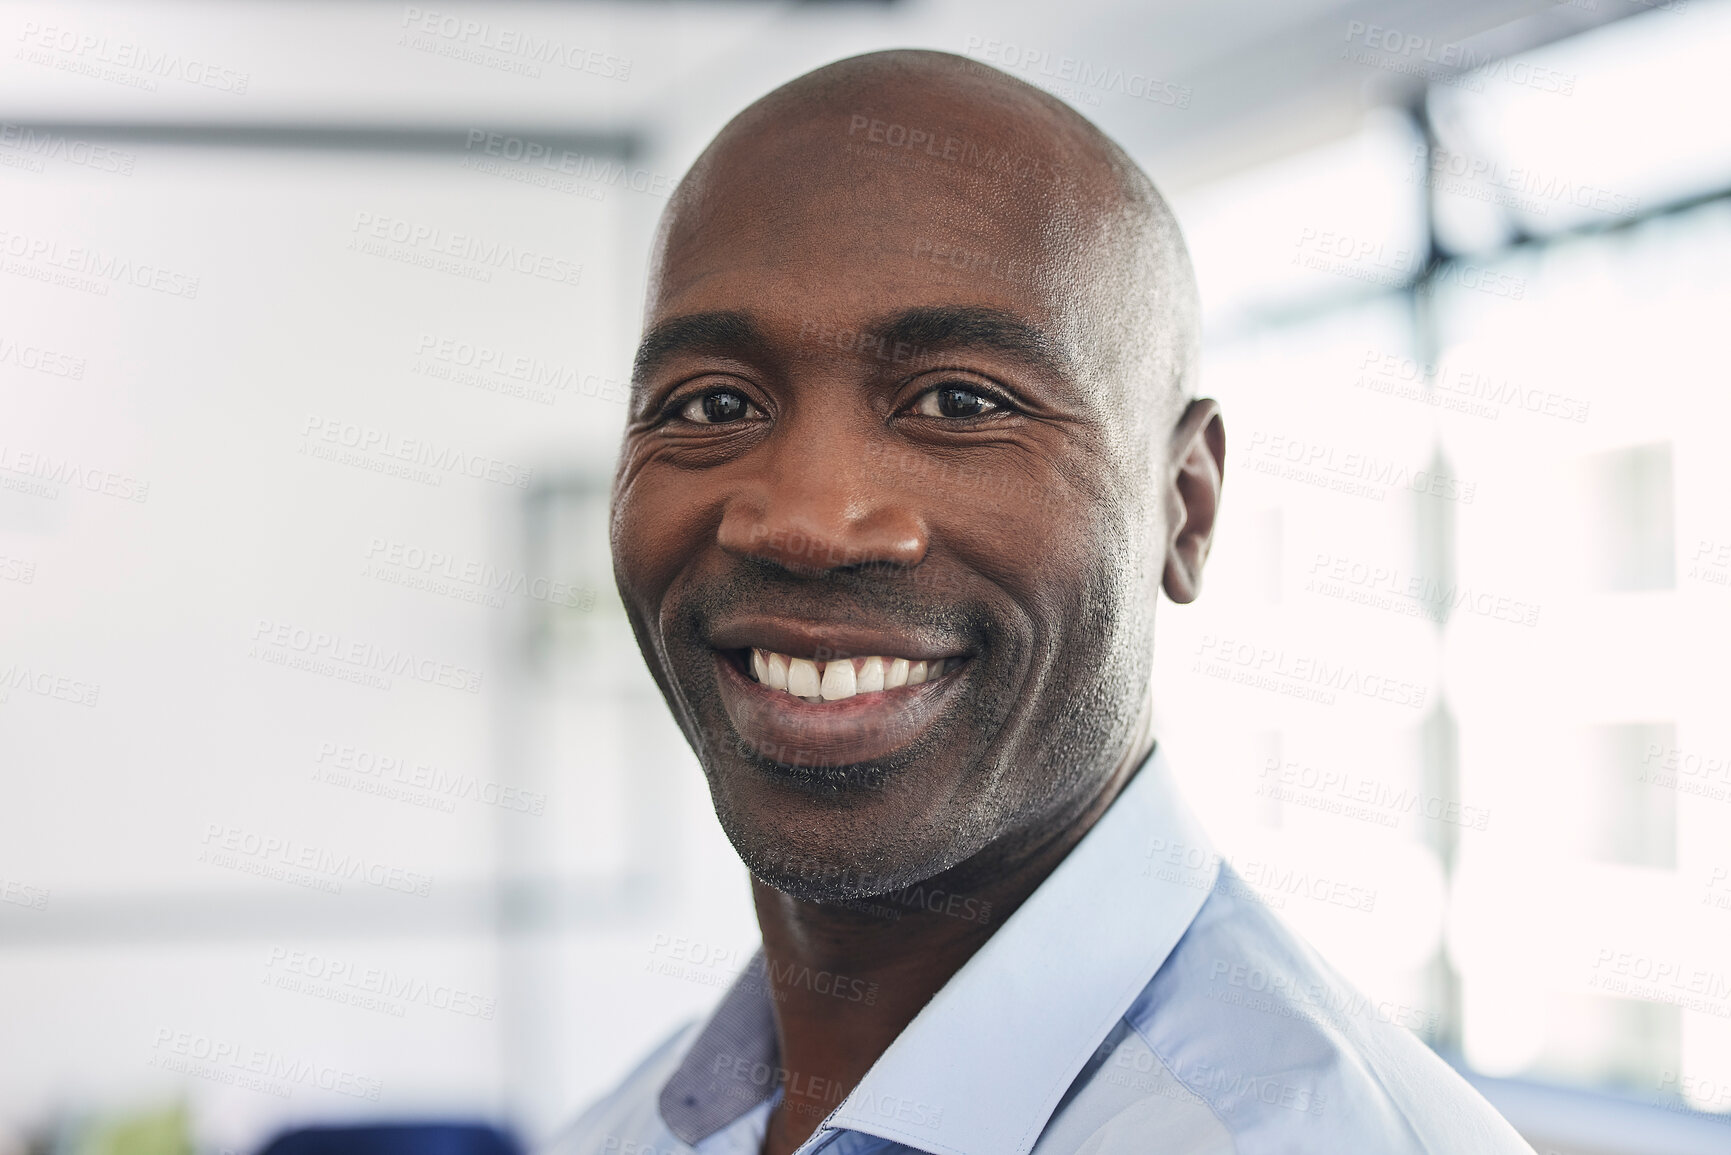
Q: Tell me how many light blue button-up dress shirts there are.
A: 1